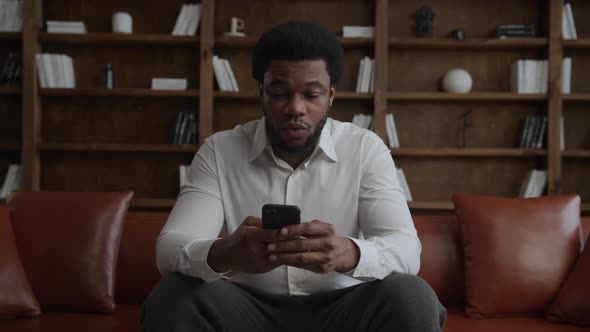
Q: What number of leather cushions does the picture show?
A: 4